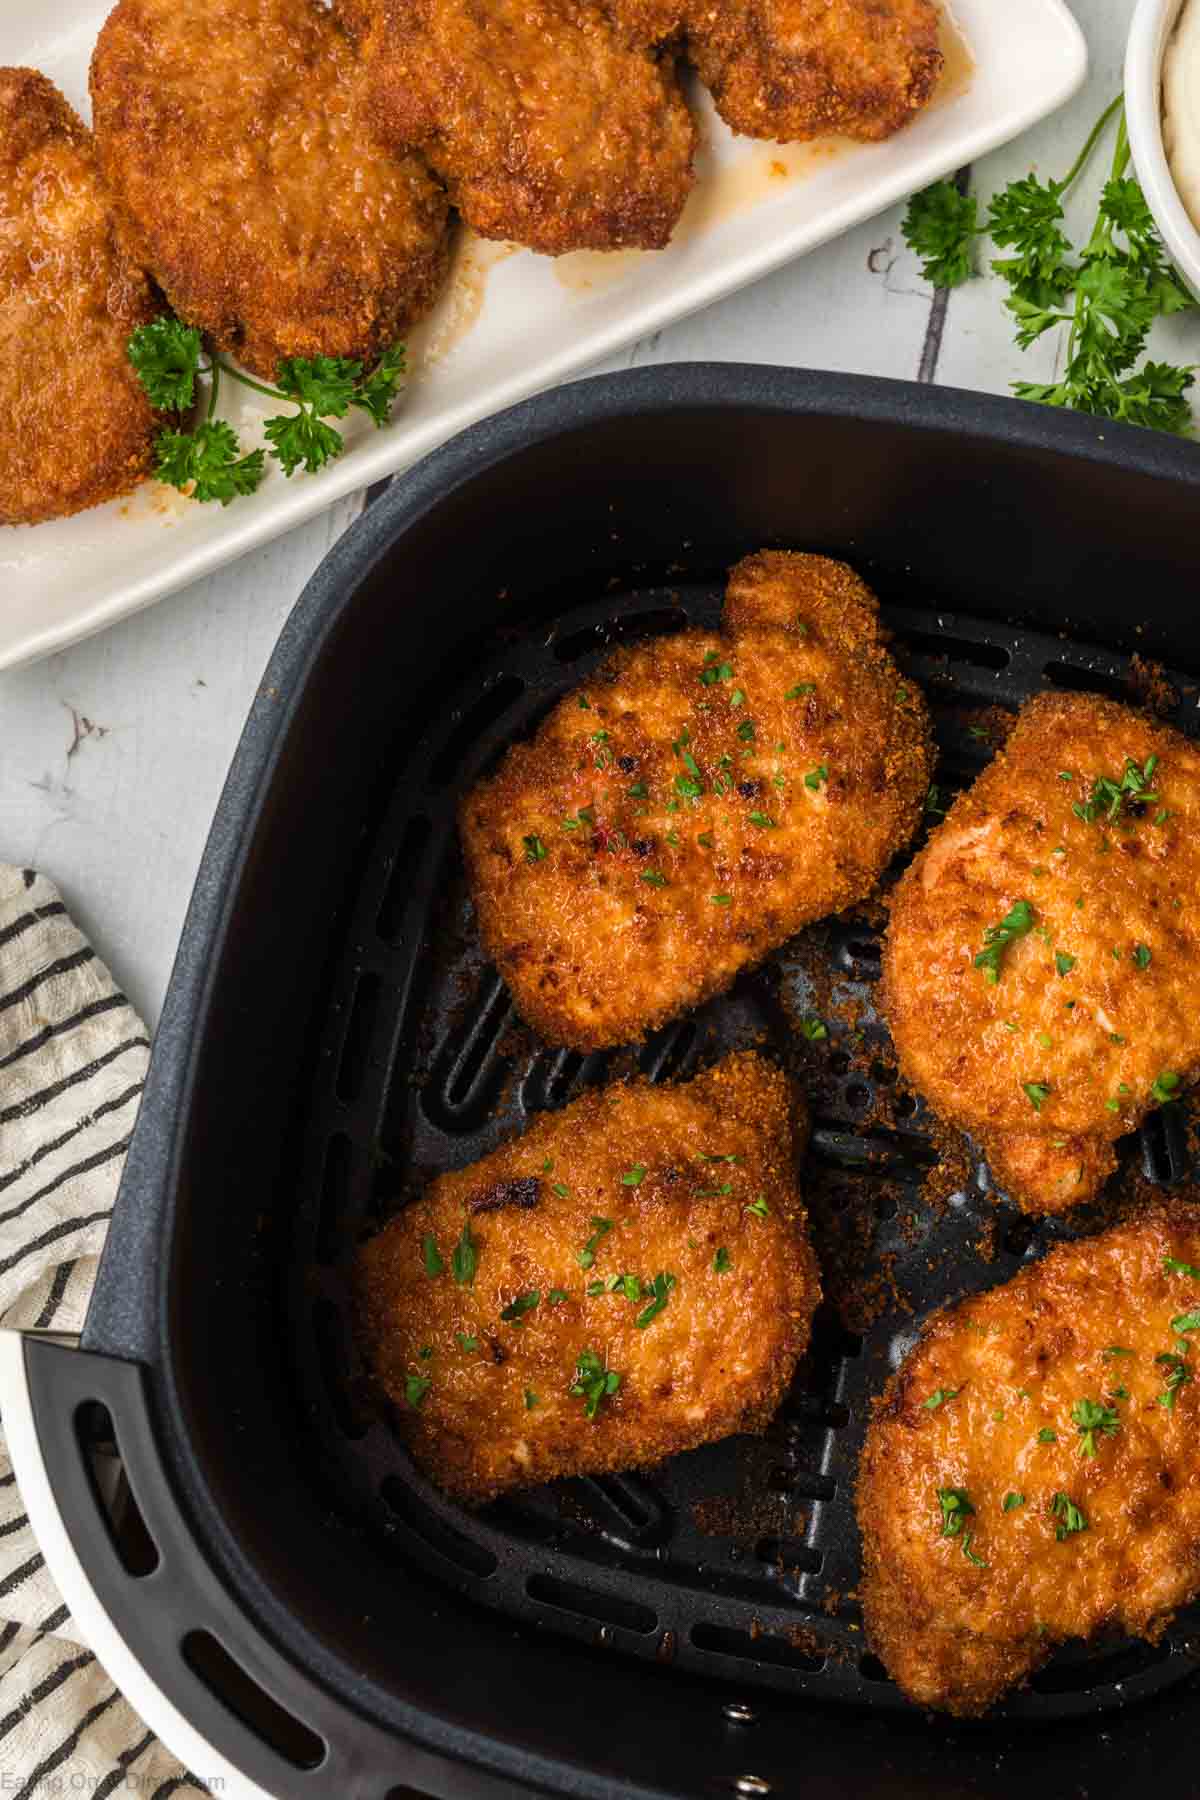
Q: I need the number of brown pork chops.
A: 8